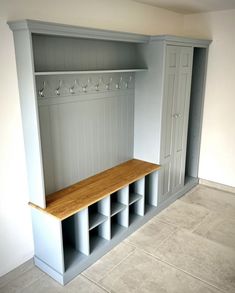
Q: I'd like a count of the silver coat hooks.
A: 8